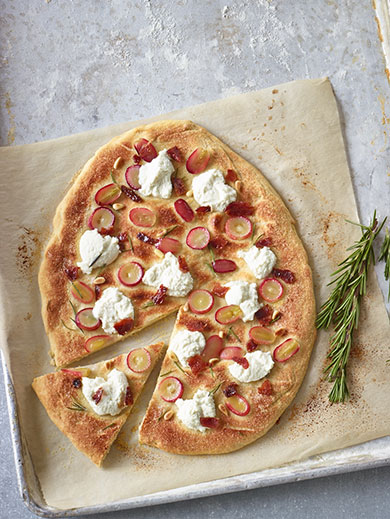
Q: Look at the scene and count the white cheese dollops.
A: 11